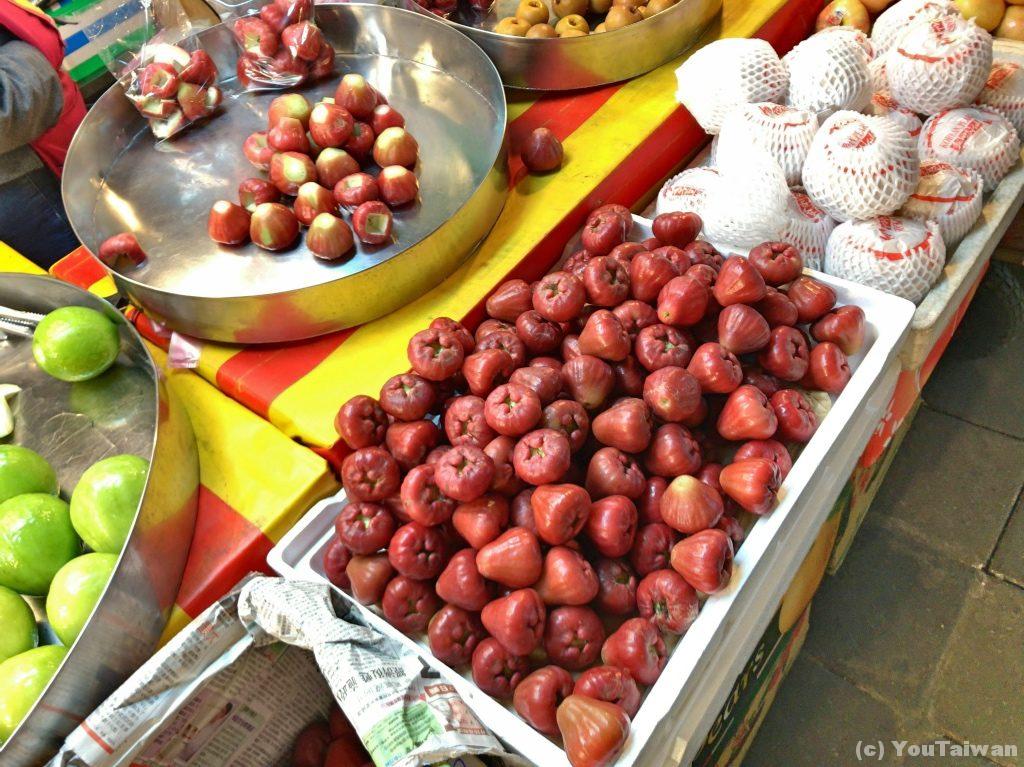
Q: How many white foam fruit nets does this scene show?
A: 14